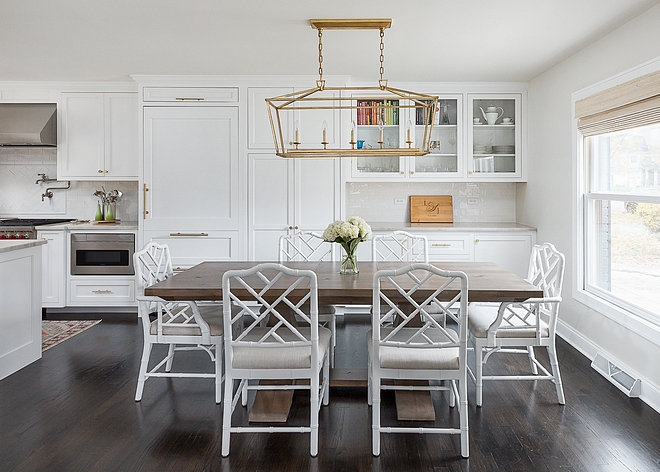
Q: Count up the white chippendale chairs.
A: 6